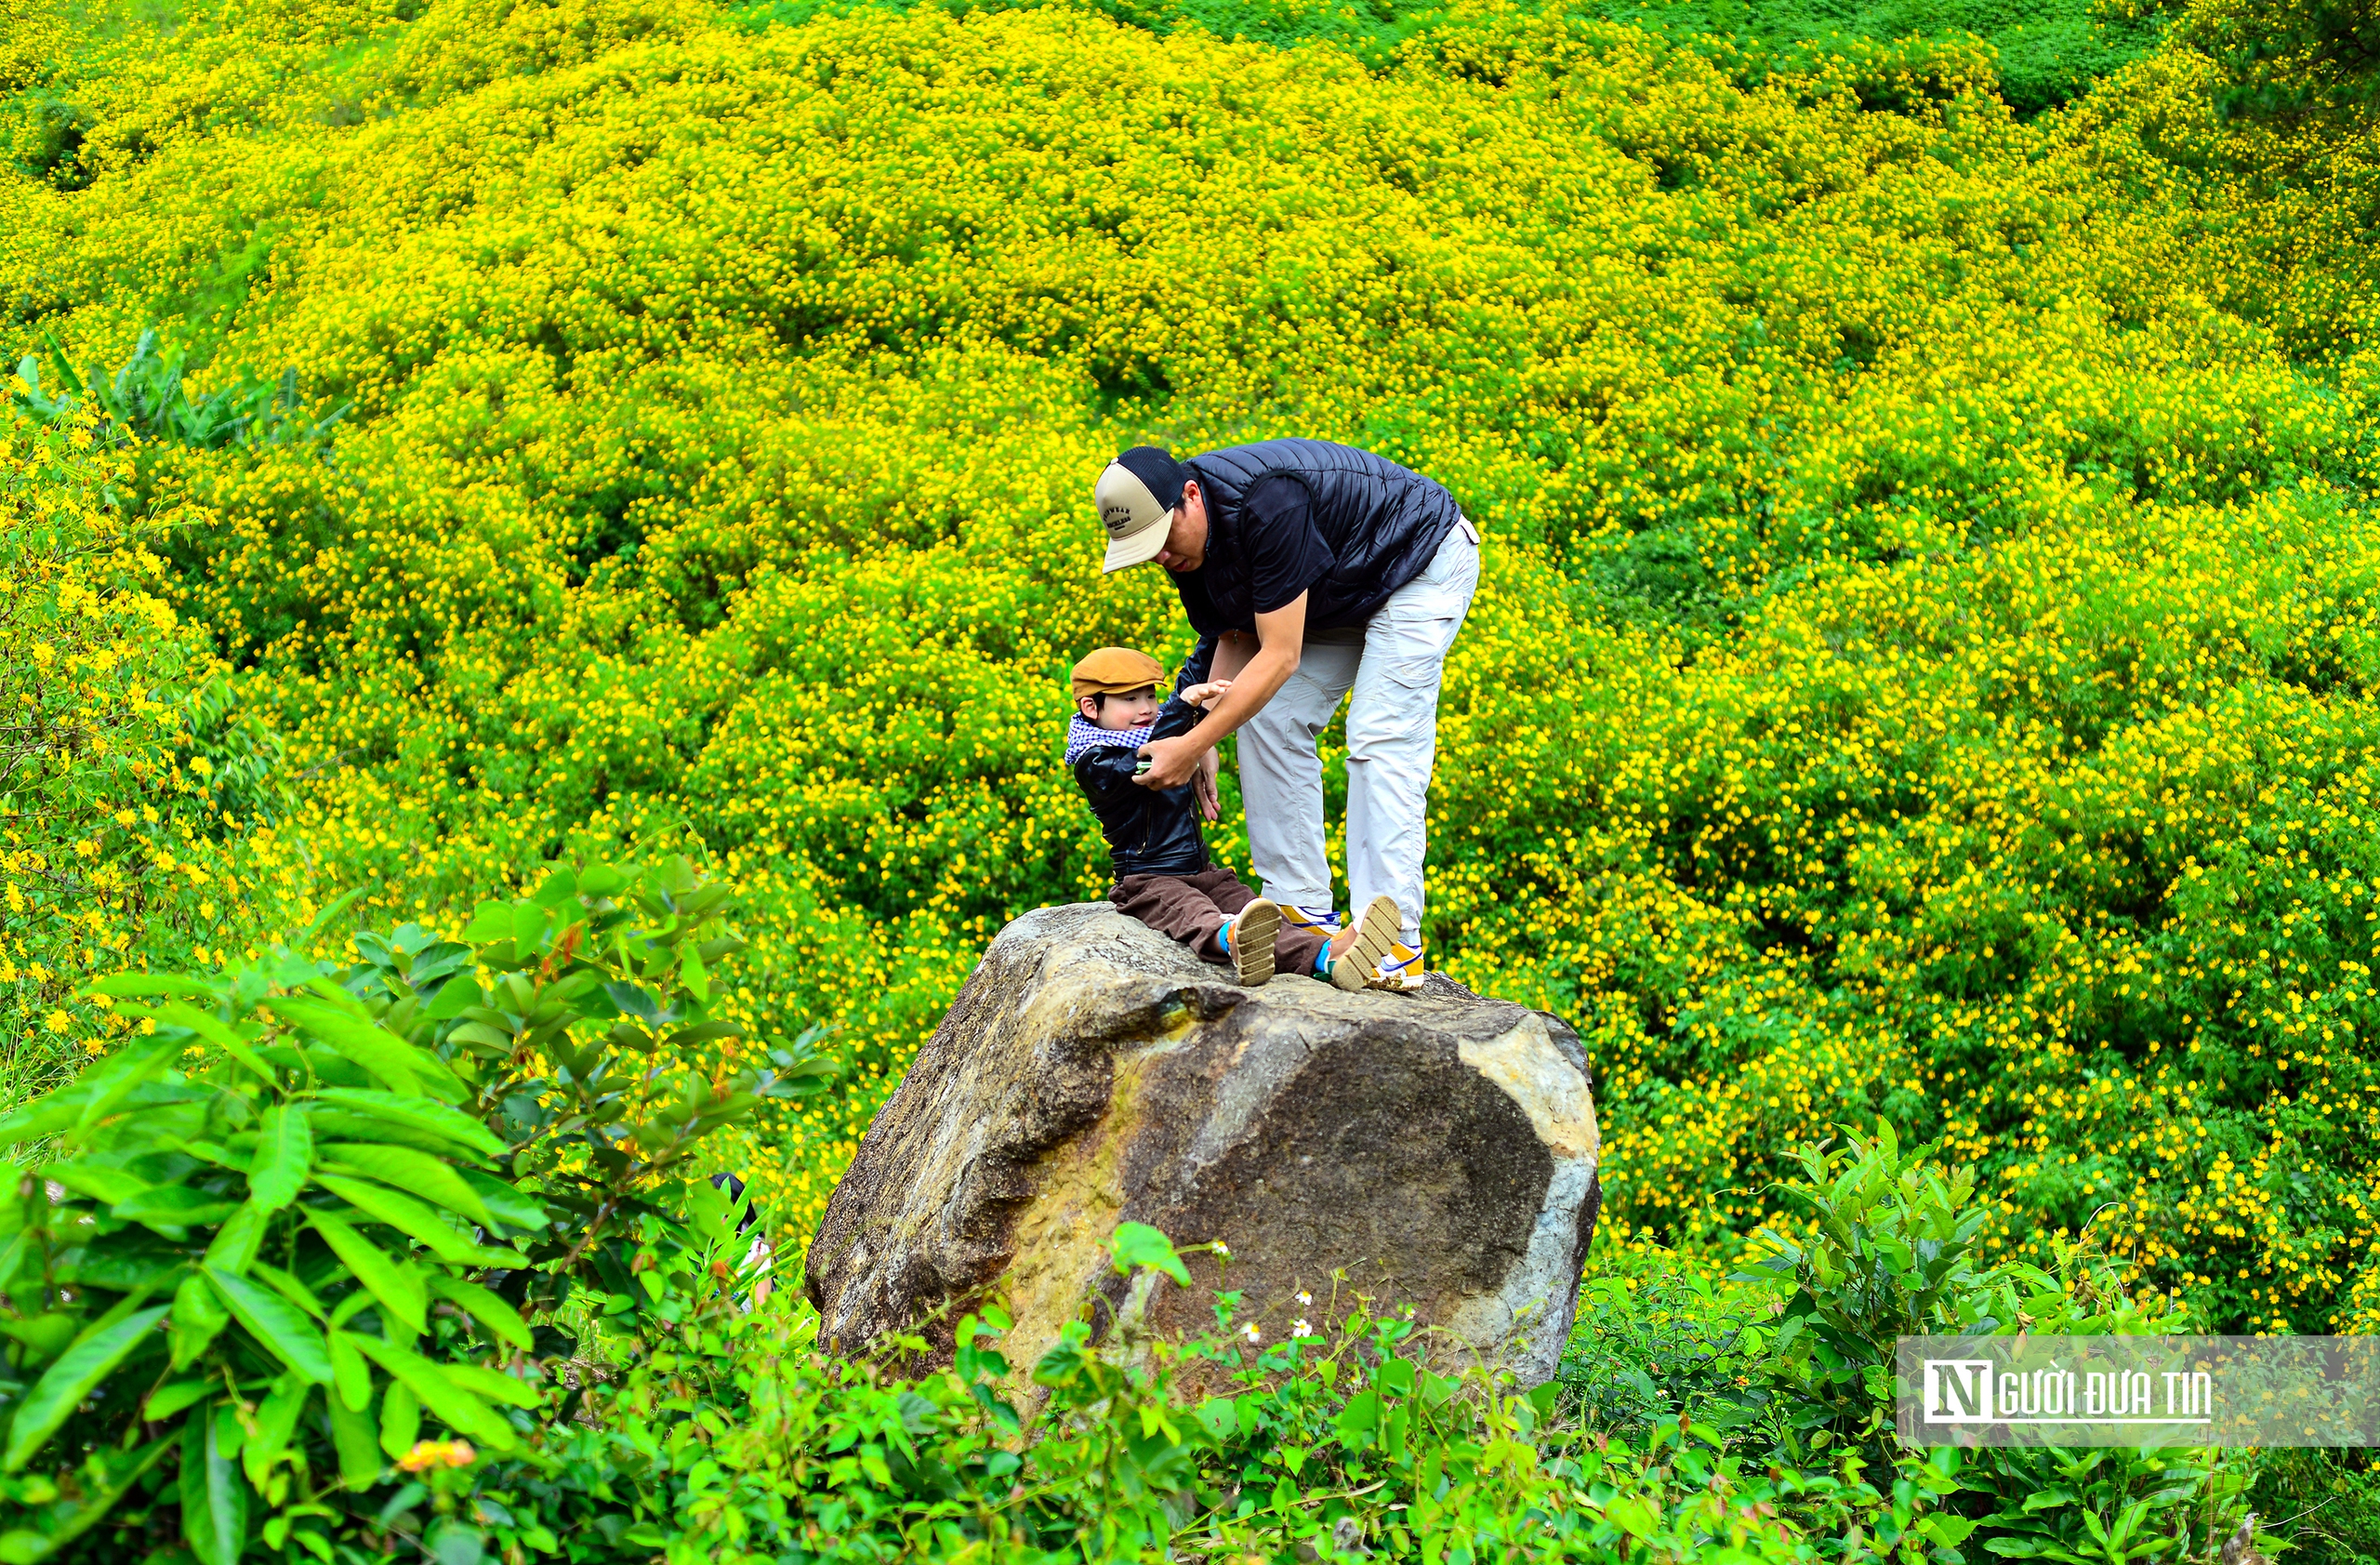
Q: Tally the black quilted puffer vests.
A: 1